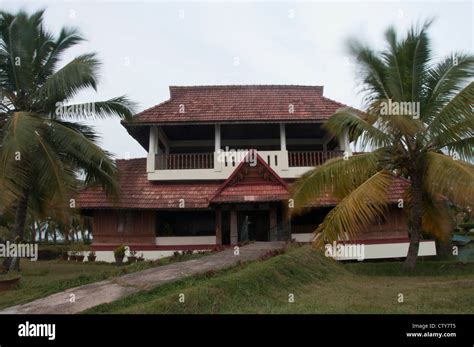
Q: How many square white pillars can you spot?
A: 4